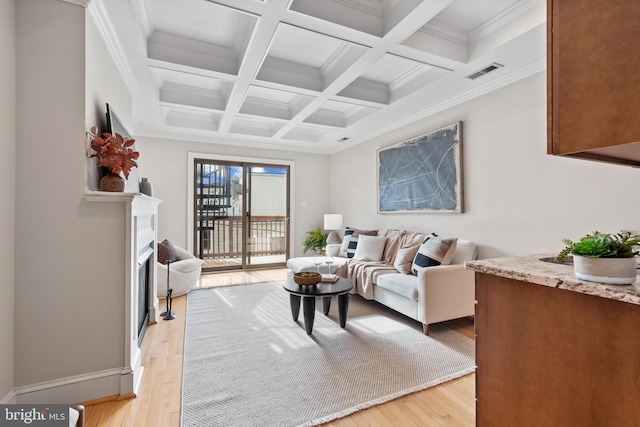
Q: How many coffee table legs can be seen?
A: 4